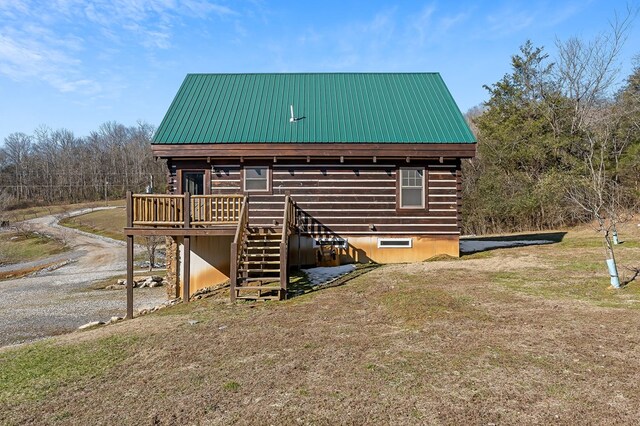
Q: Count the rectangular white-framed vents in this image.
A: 2